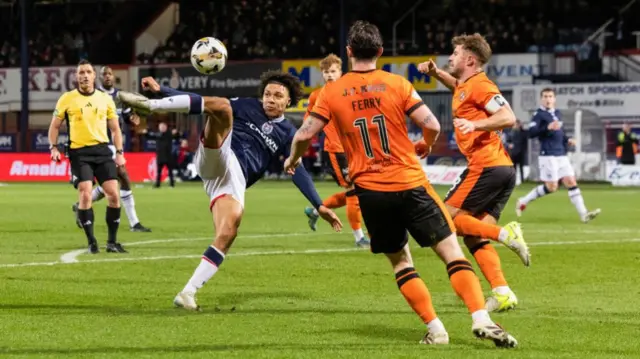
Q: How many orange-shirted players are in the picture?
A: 3